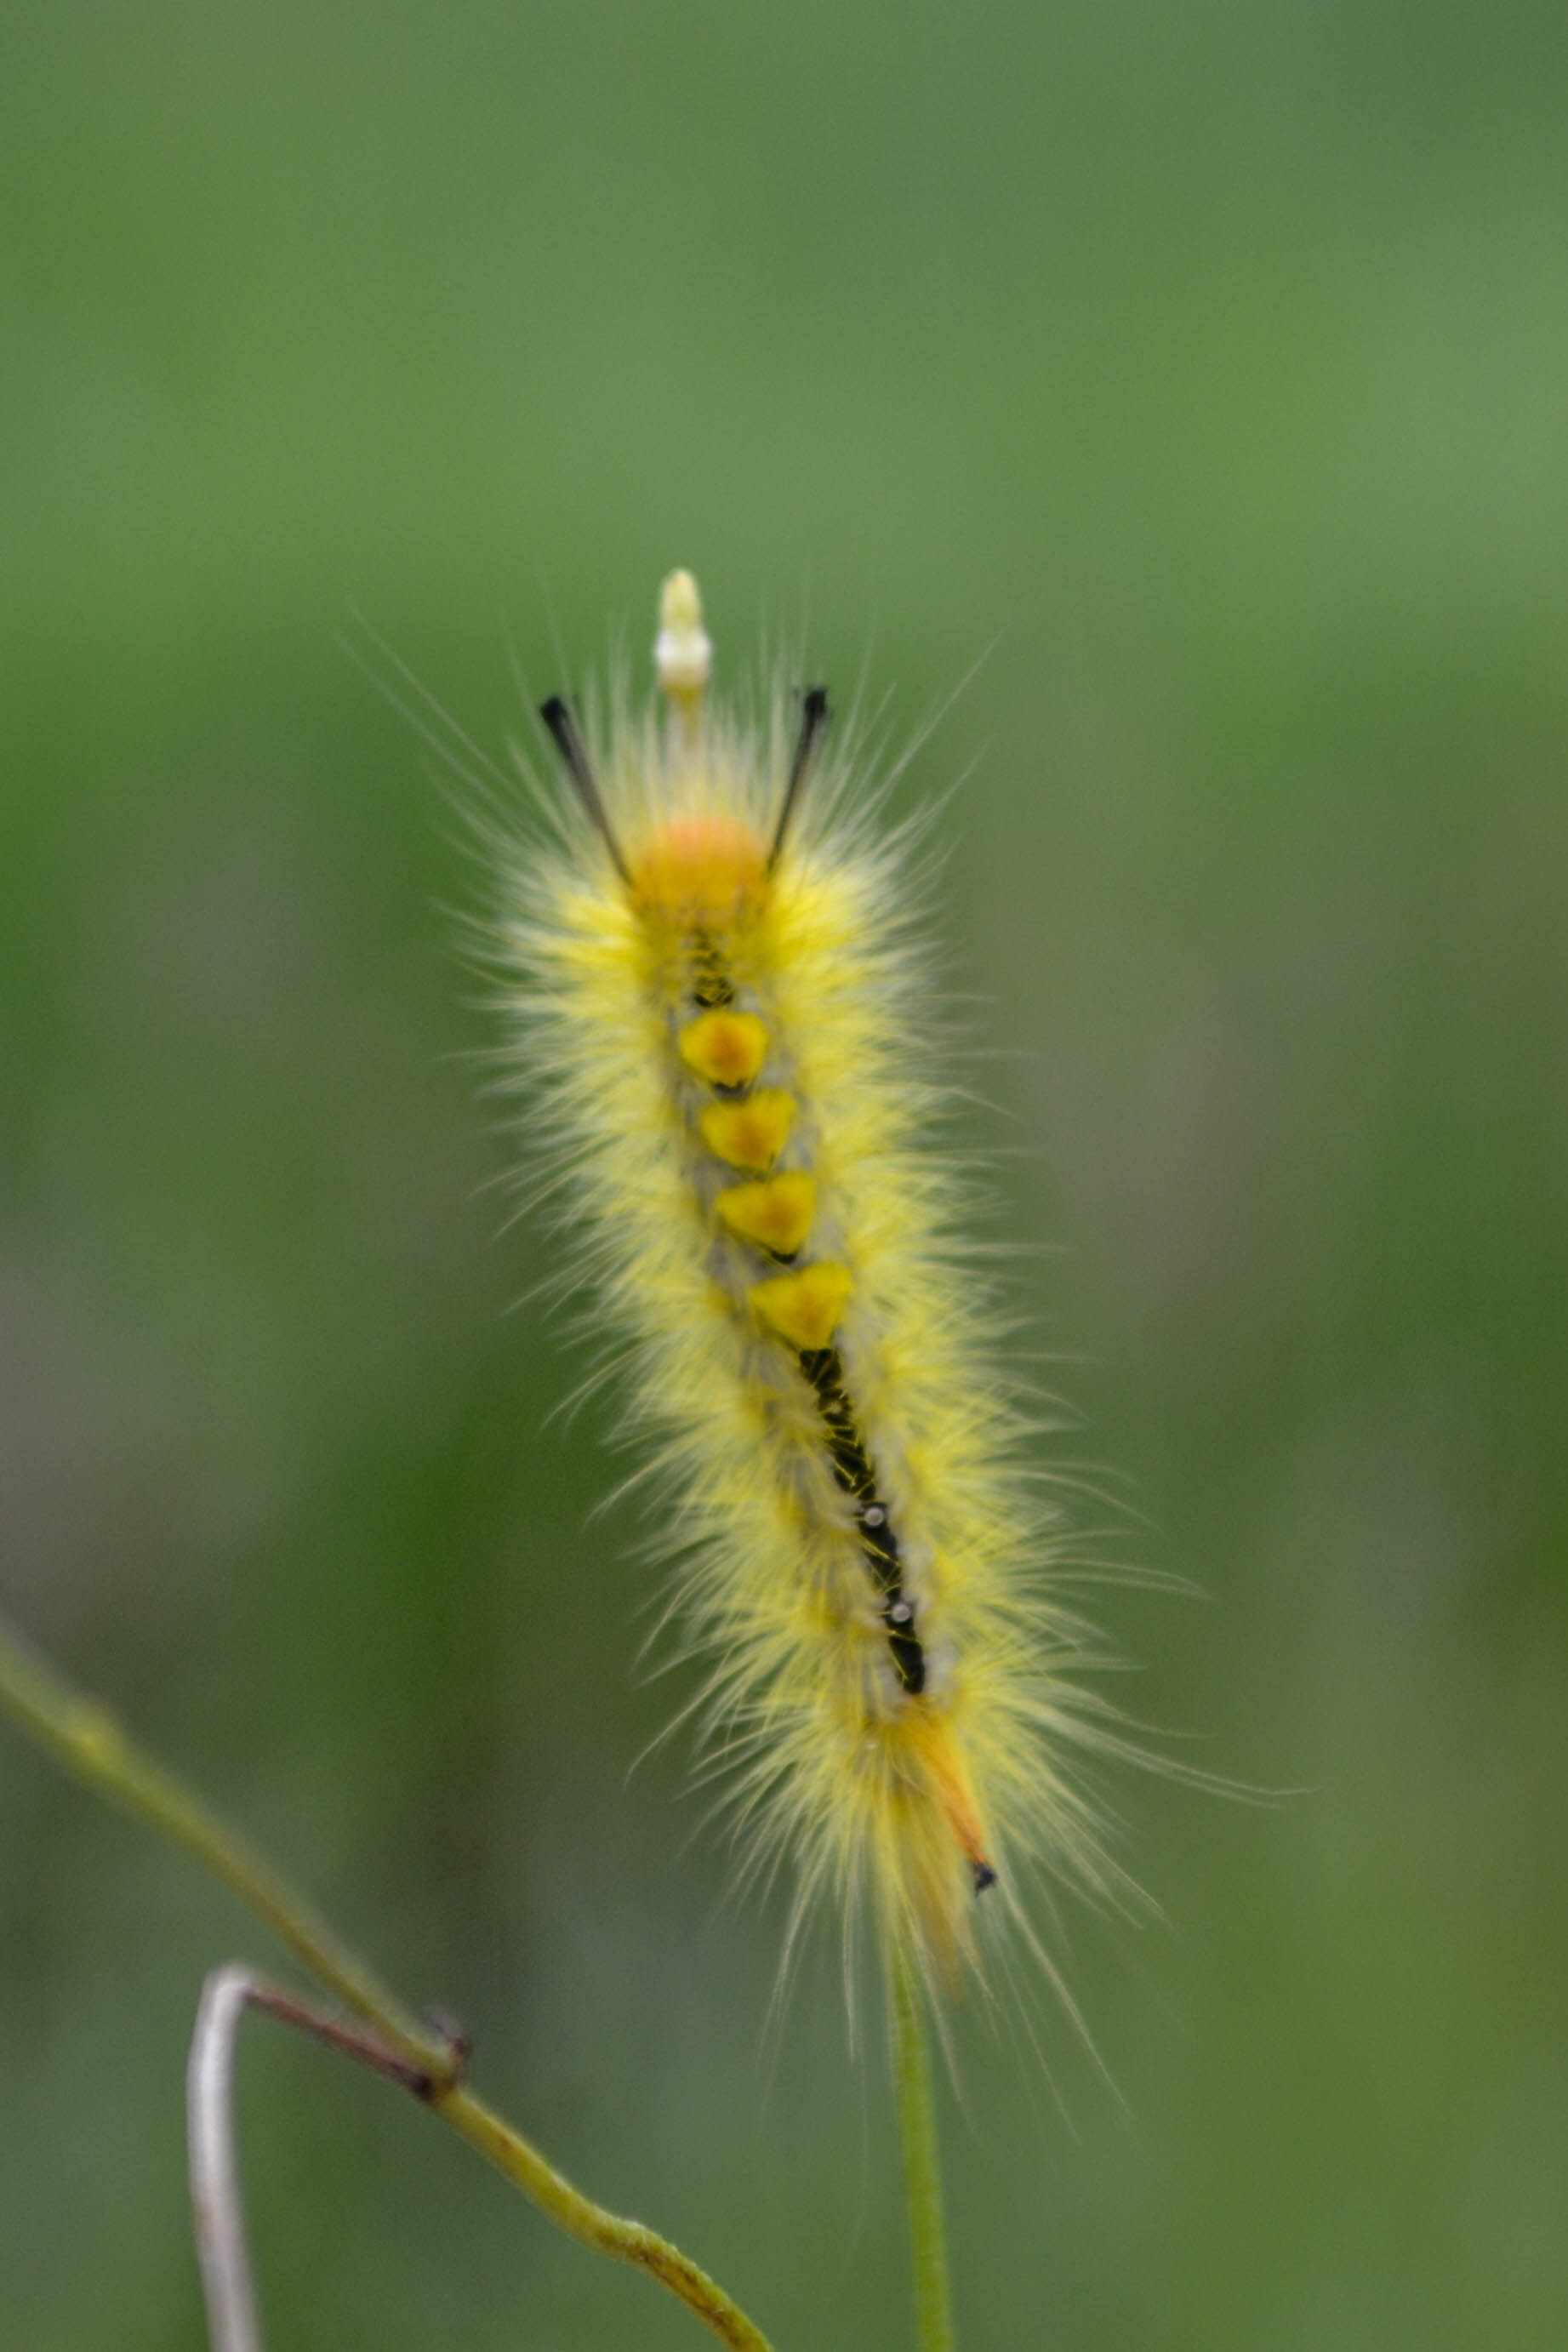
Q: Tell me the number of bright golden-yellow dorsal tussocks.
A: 4